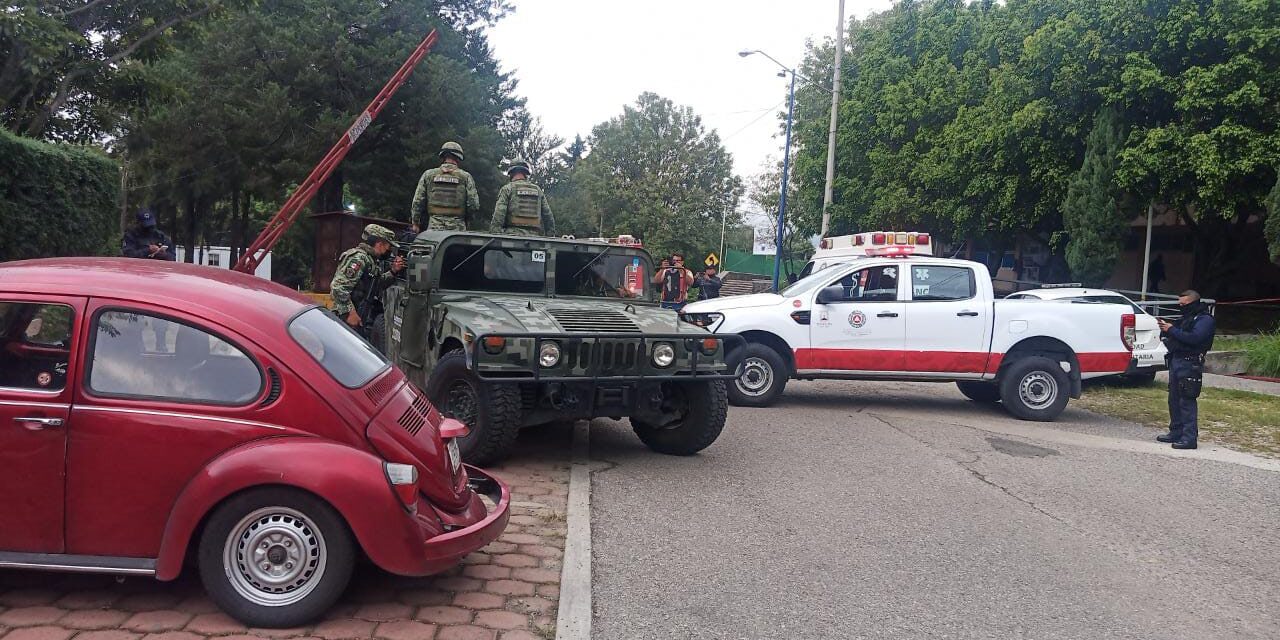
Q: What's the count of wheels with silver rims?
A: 3